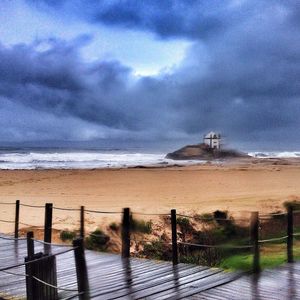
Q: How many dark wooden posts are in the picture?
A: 9